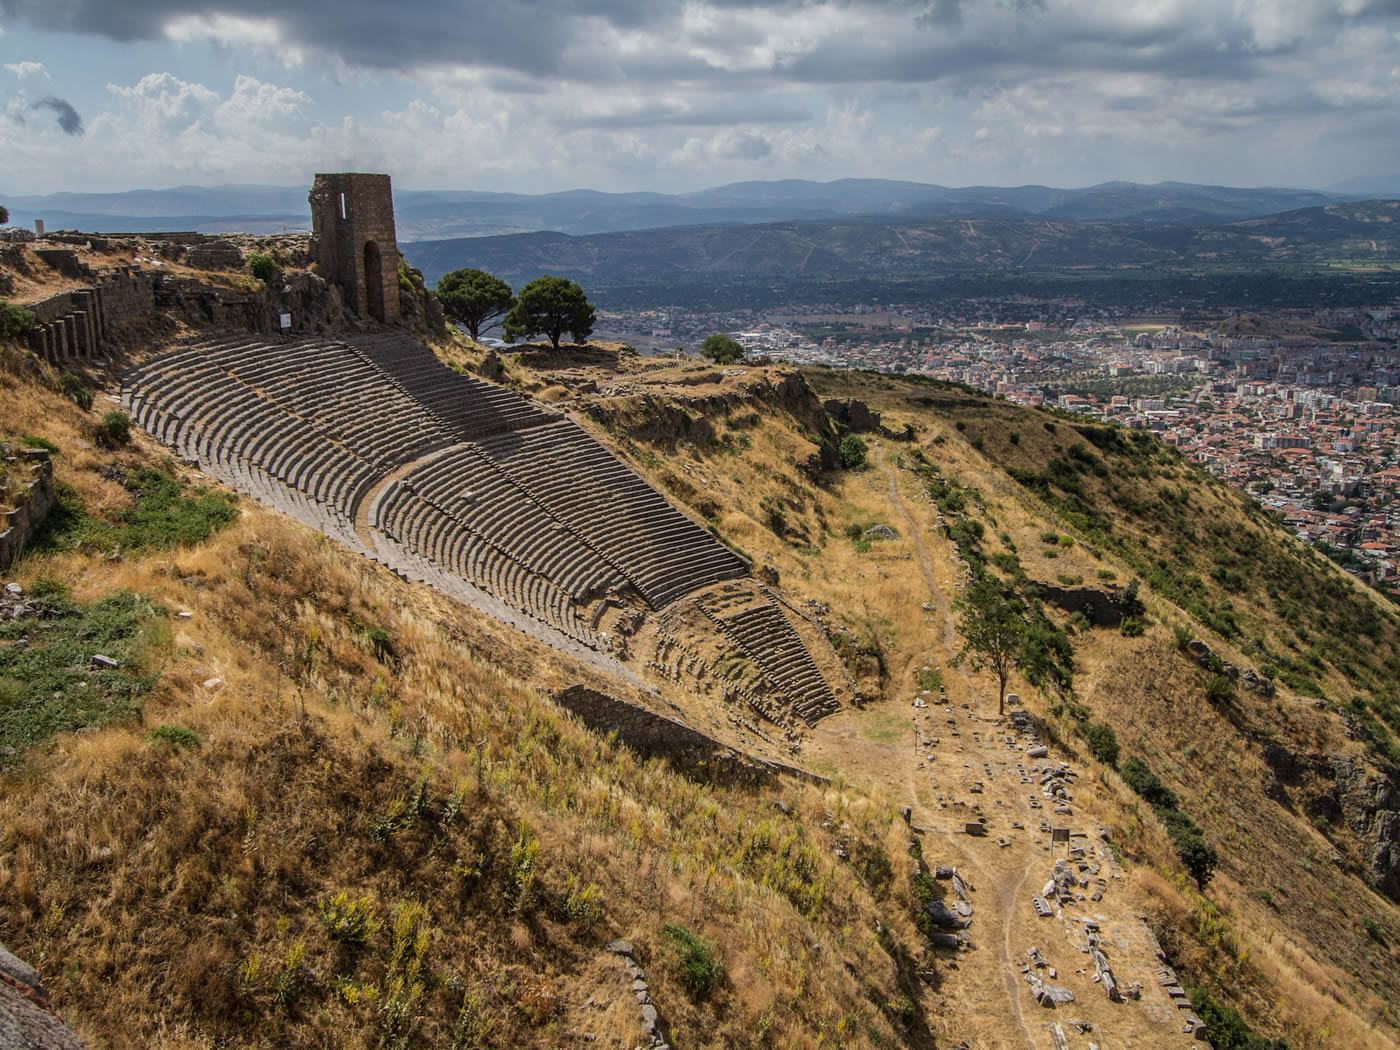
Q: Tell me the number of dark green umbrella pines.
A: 2